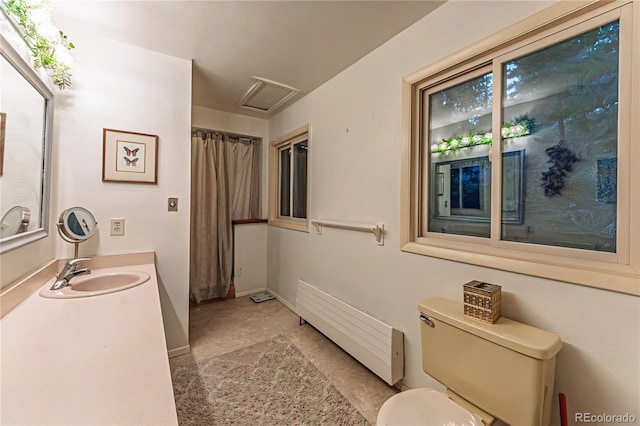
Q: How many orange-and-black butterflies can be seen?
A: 1